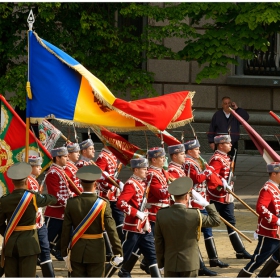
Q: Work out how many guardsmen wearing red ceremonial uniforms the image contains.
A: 11